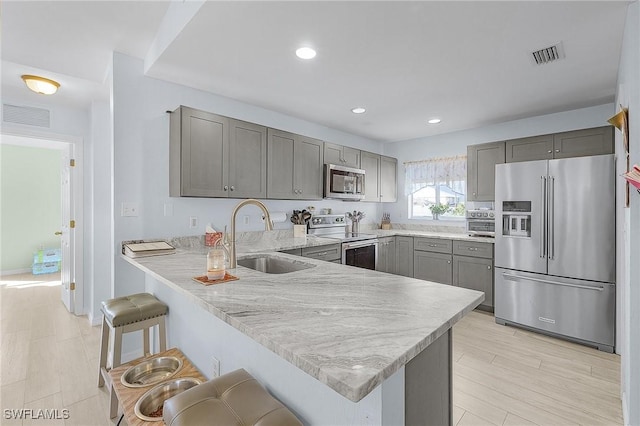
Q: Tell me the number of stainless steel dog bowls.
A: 2